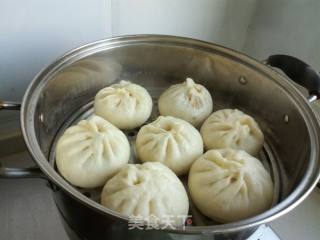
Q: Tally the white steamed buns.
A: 7